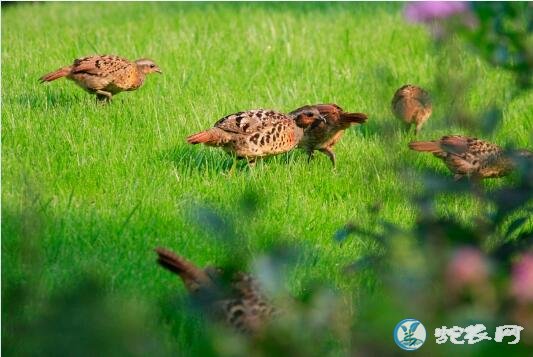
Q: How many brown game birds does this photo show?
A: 6